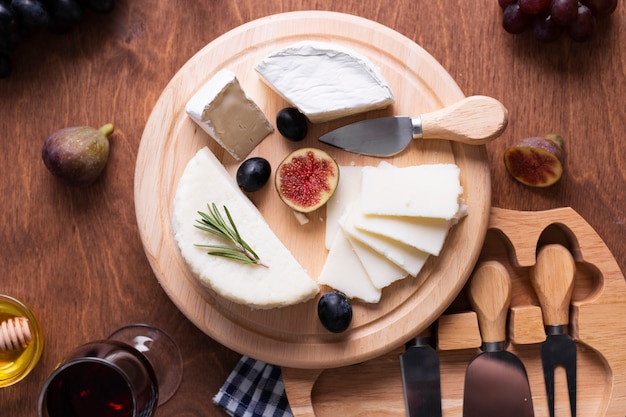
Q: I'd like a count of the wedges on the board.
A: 3